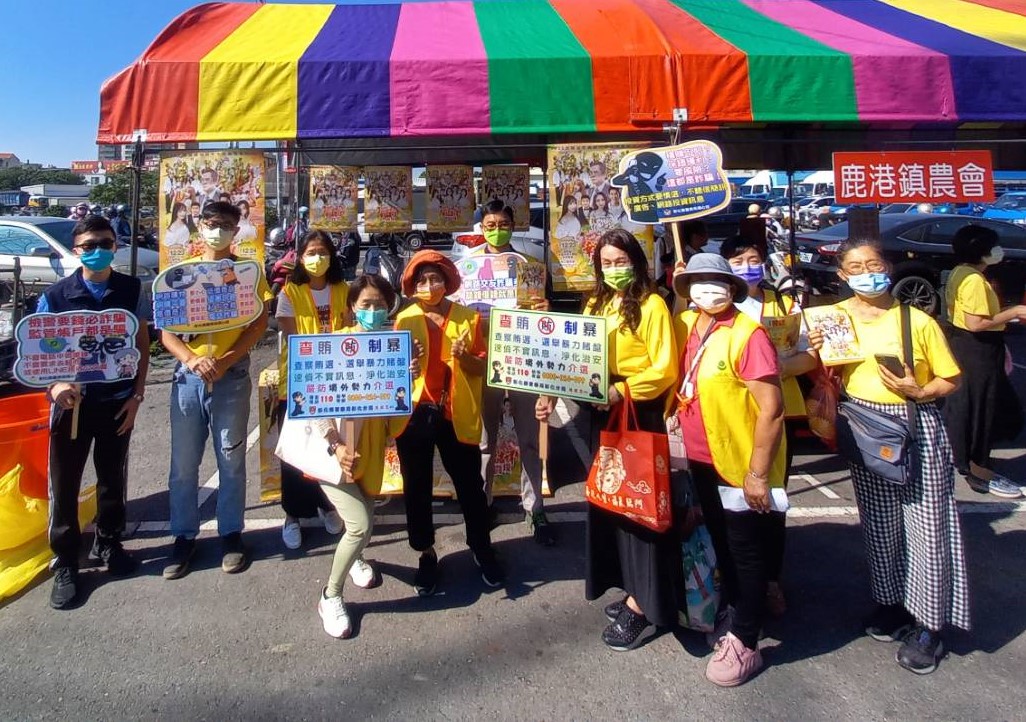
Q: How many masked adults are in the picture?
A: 11